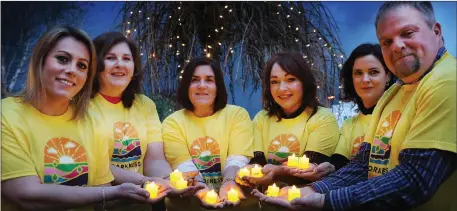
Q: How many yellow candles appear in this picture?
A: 11